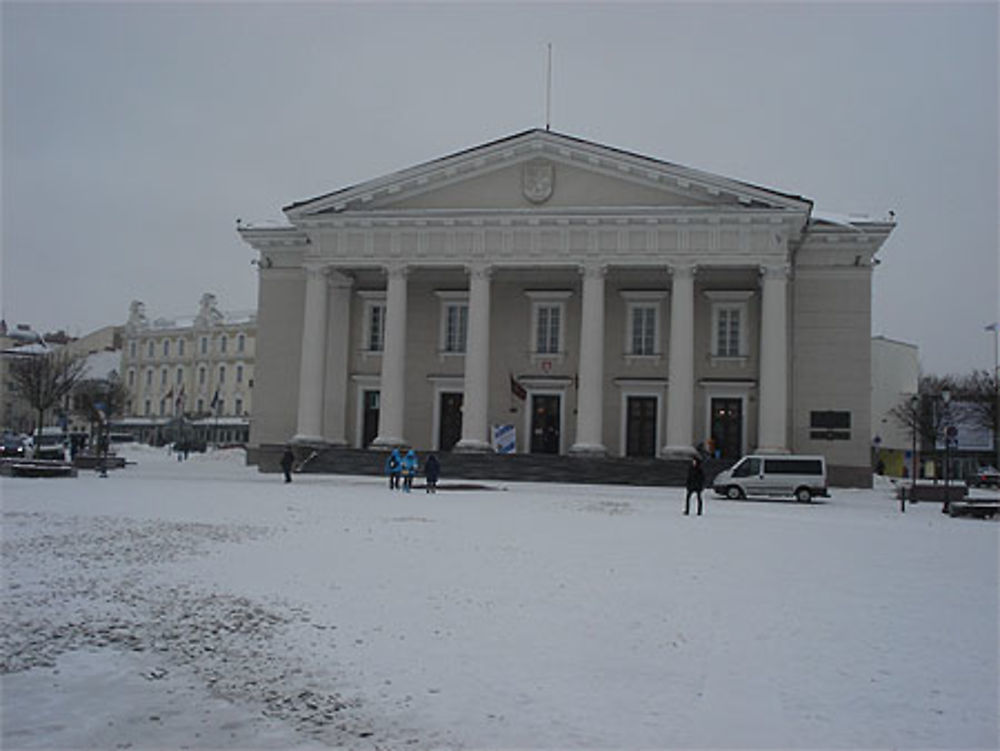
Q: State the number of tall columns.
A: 6